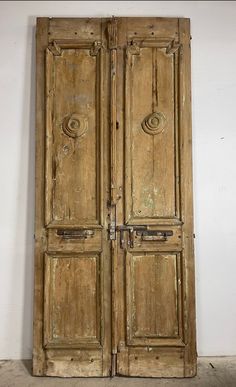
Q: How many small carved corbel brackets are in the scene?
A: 4